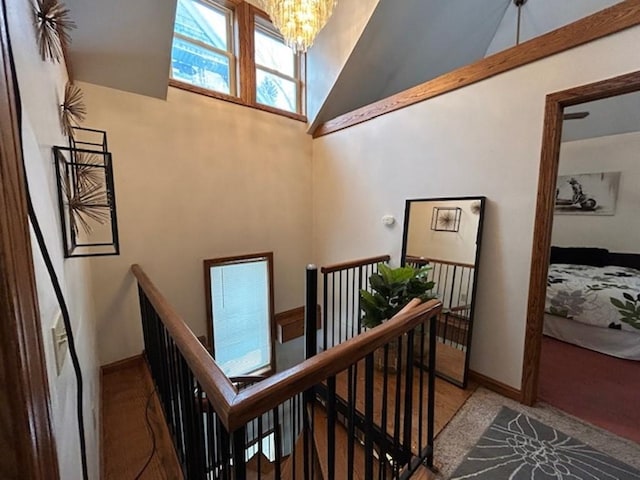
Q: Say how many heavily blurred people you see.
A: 0